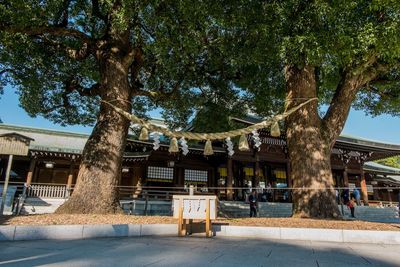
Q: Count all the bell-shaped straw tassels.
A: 5